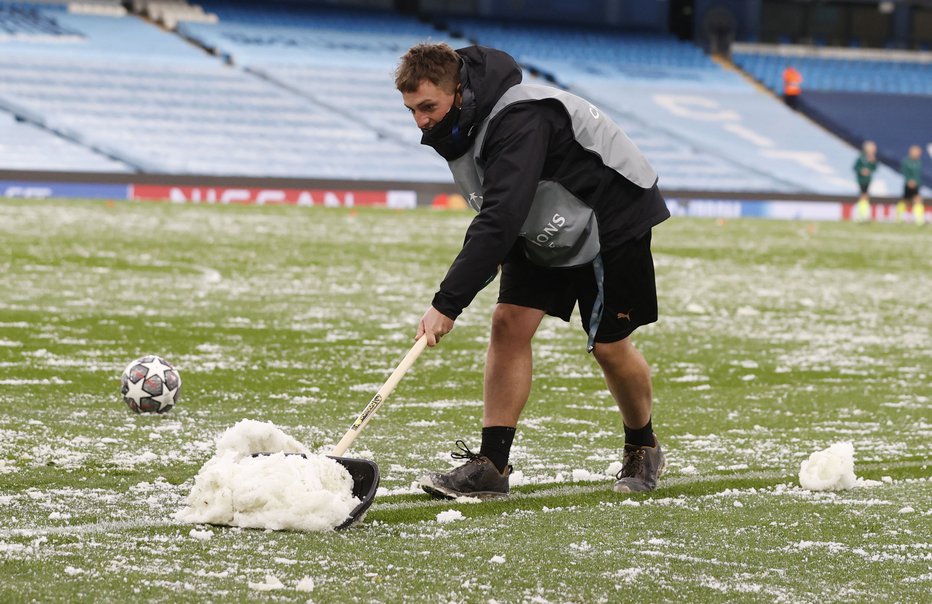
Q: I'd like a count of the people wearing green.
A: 2